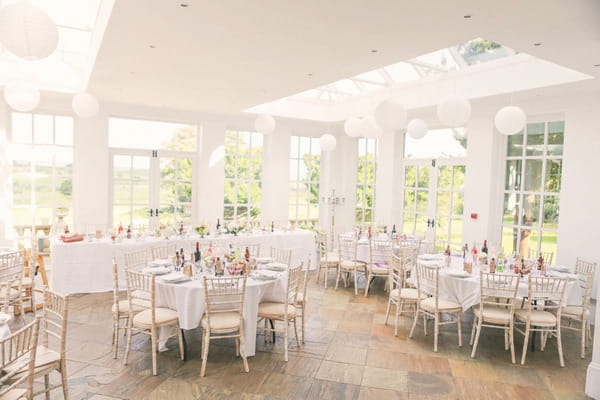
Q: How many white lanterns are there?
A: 11